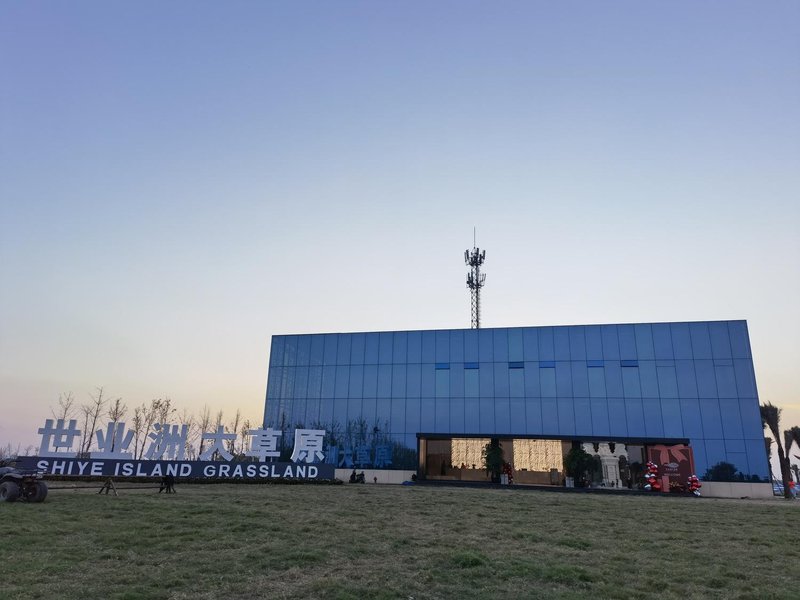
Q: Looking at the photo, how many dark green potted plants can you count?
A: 2